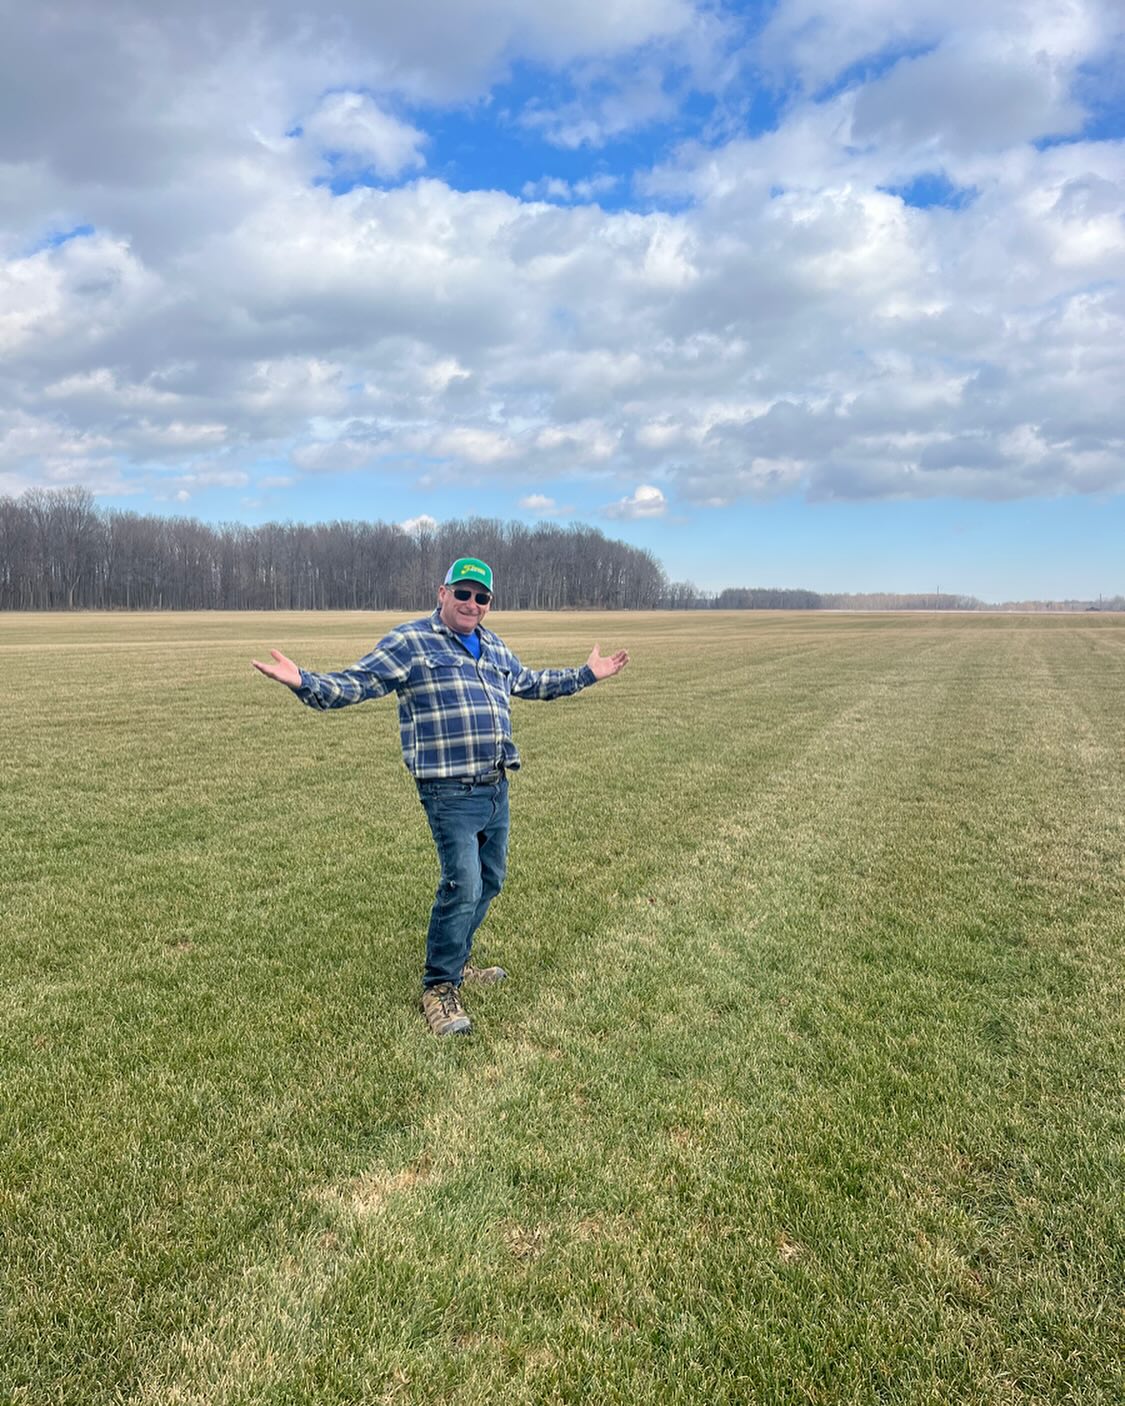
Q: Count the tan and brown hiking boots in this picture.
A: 2